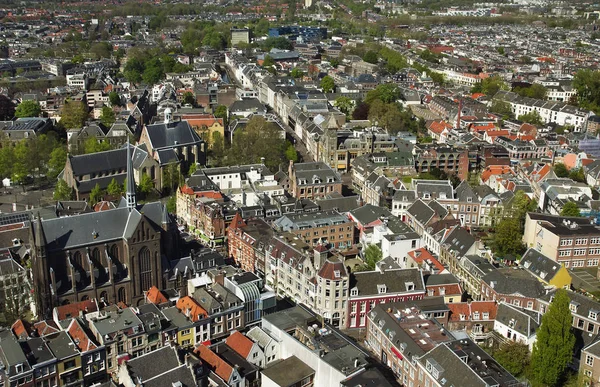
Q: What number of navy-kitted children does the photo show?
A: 0